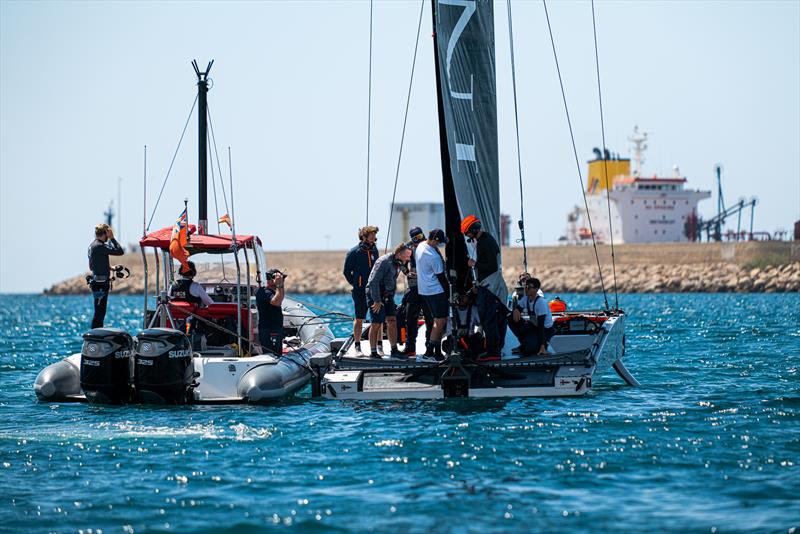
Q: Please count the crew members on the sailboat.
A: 8